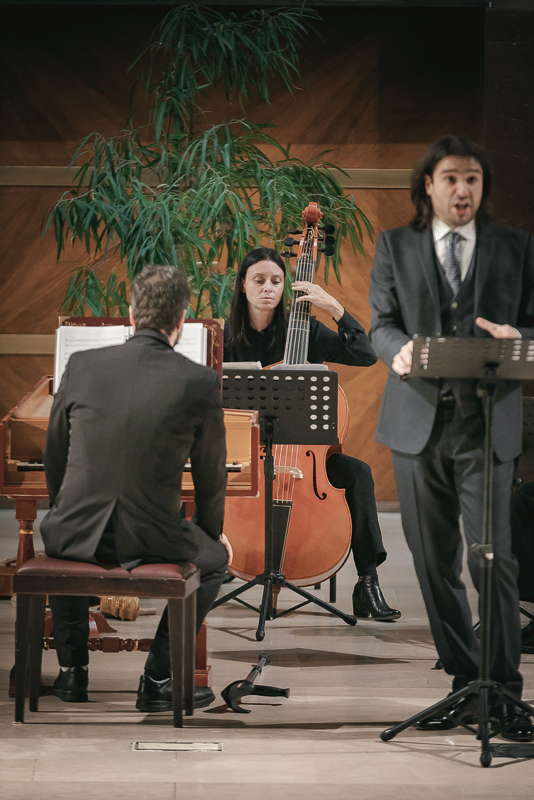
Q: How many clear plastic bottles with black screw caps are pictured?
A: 0